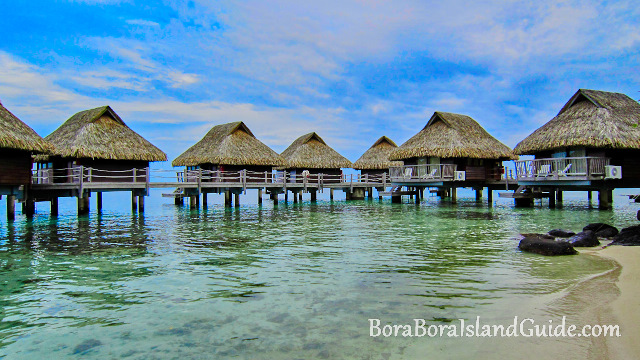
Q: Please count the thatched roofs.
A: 7